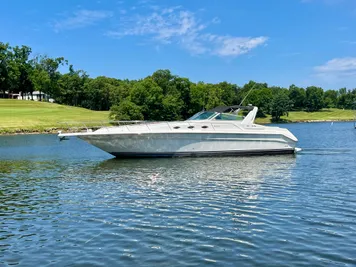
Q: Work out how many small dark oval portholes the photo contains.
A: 3